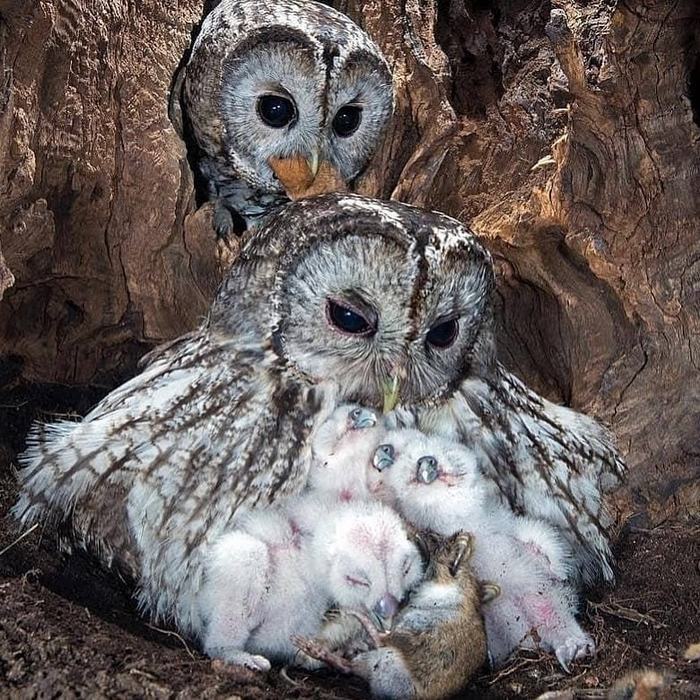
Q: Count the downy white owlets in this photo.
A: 4